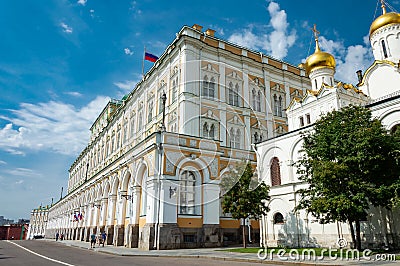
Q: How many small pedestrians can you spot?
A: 5